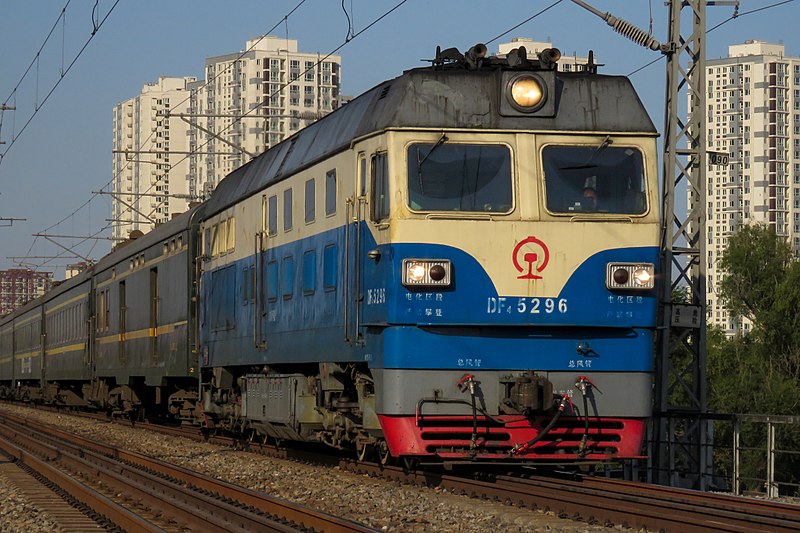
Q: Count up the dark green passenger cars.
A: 4